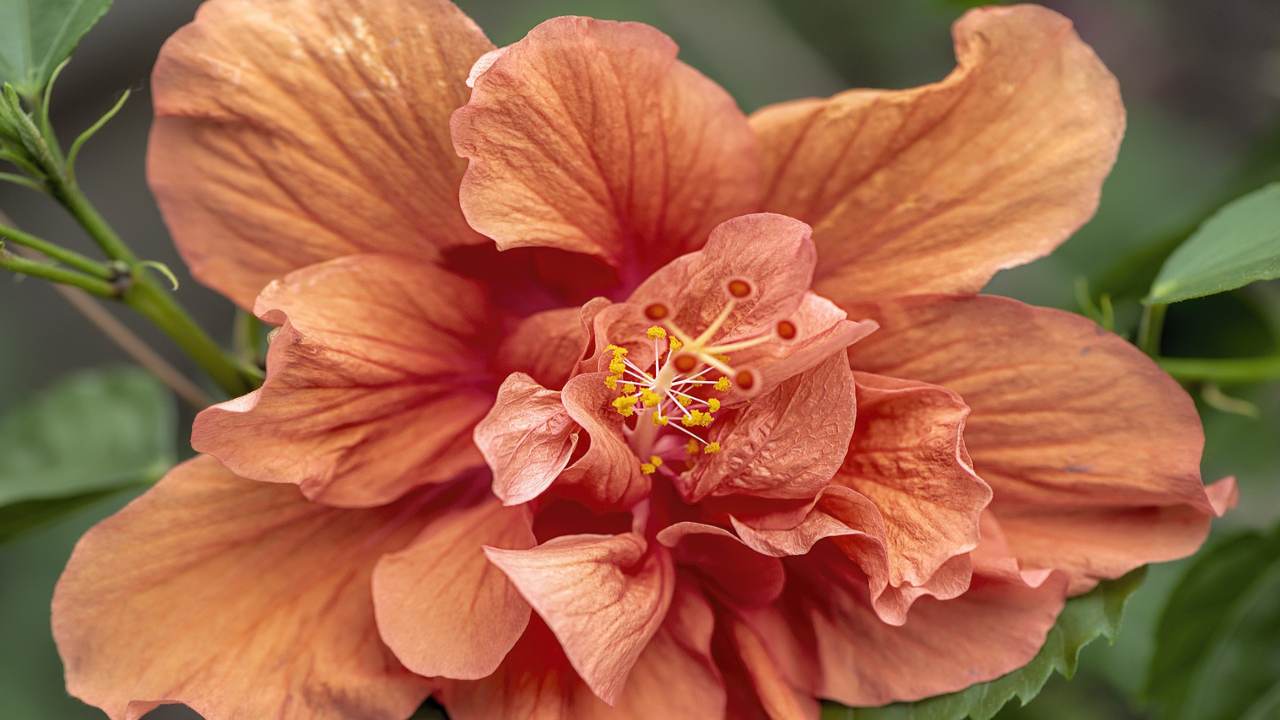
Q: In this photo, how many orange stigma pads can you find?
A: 5